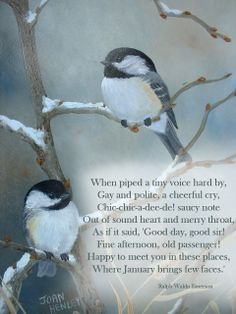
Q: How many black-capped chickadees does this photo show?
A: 2